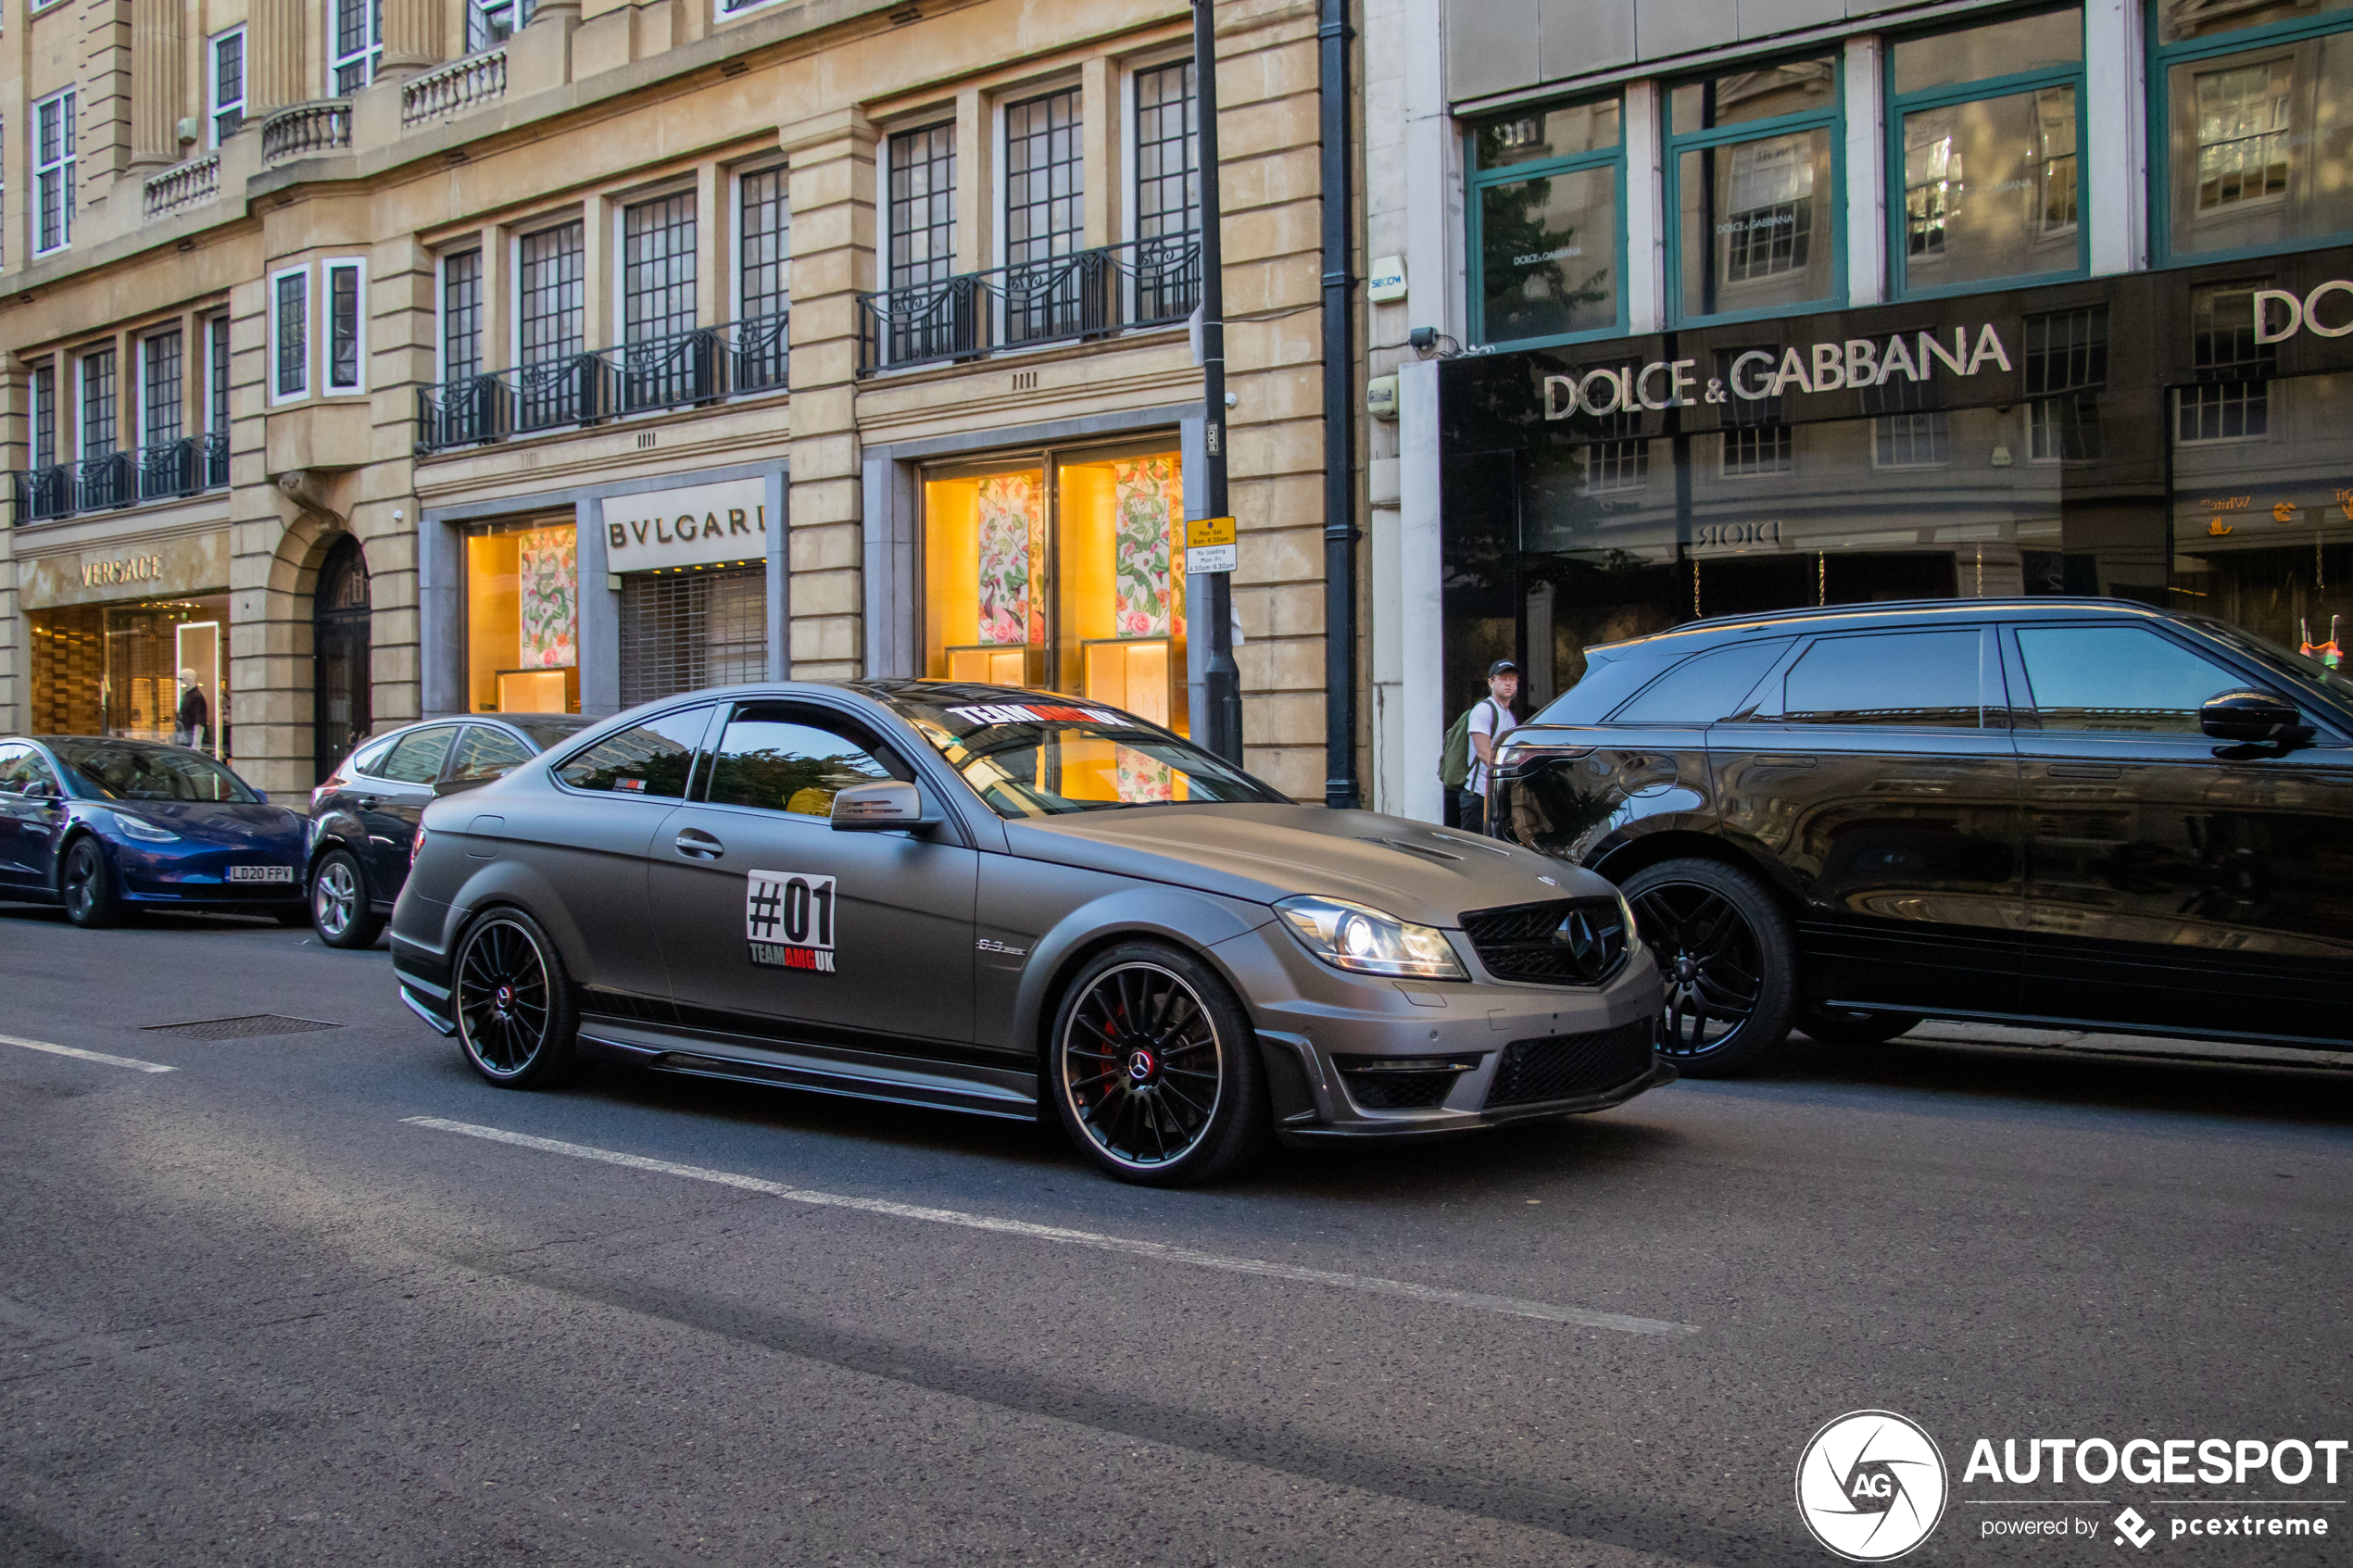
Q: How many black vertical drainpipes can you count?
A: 1